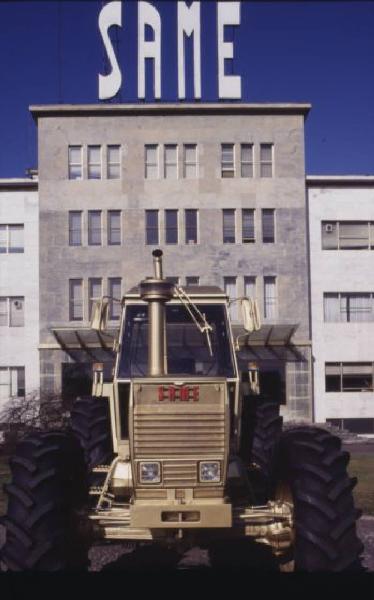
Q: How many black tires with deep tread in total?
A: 4